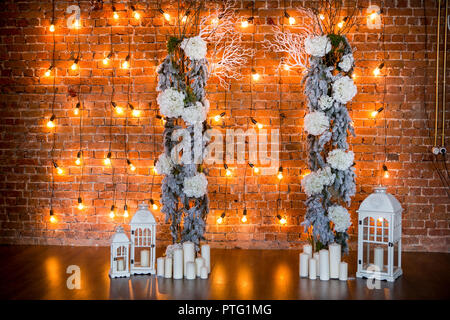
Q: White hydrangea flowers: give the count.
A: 13